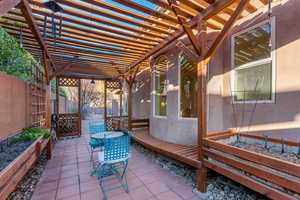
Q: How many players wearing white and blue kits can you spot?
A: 0